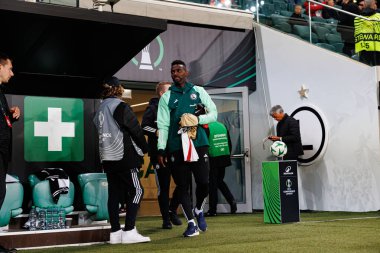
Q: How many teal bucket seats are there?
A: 3